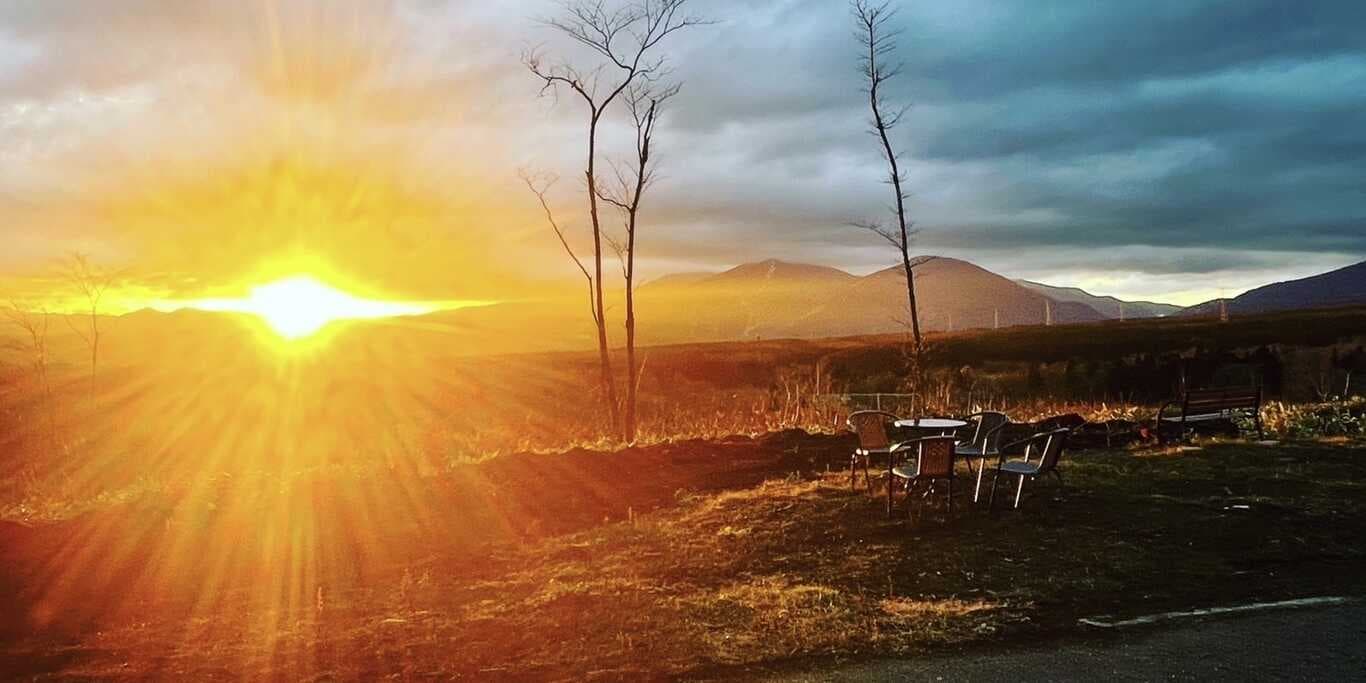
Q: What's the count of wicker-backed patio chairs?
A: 4